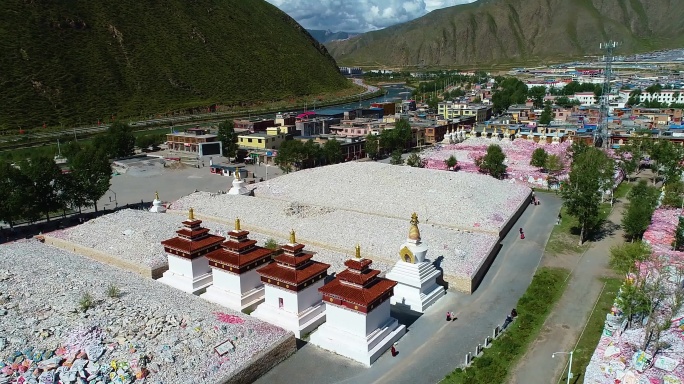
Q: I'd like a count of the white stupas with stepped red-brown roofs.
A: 4